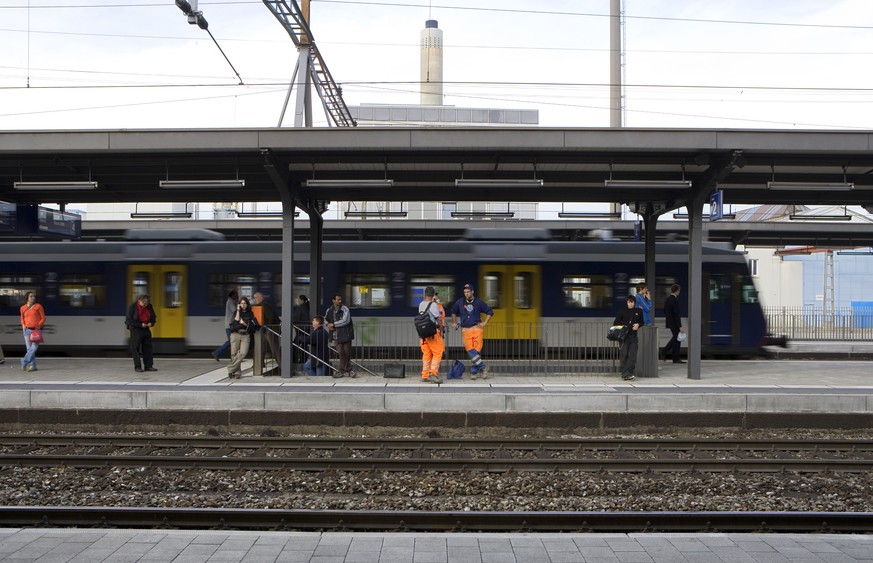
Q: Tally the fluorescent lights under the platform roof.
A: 13